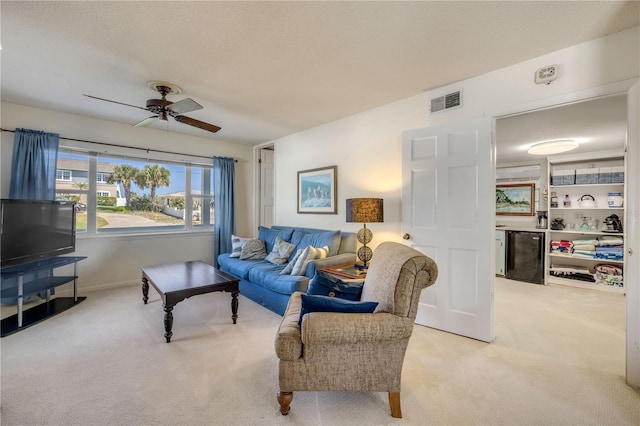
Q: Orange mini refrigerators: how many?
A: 0